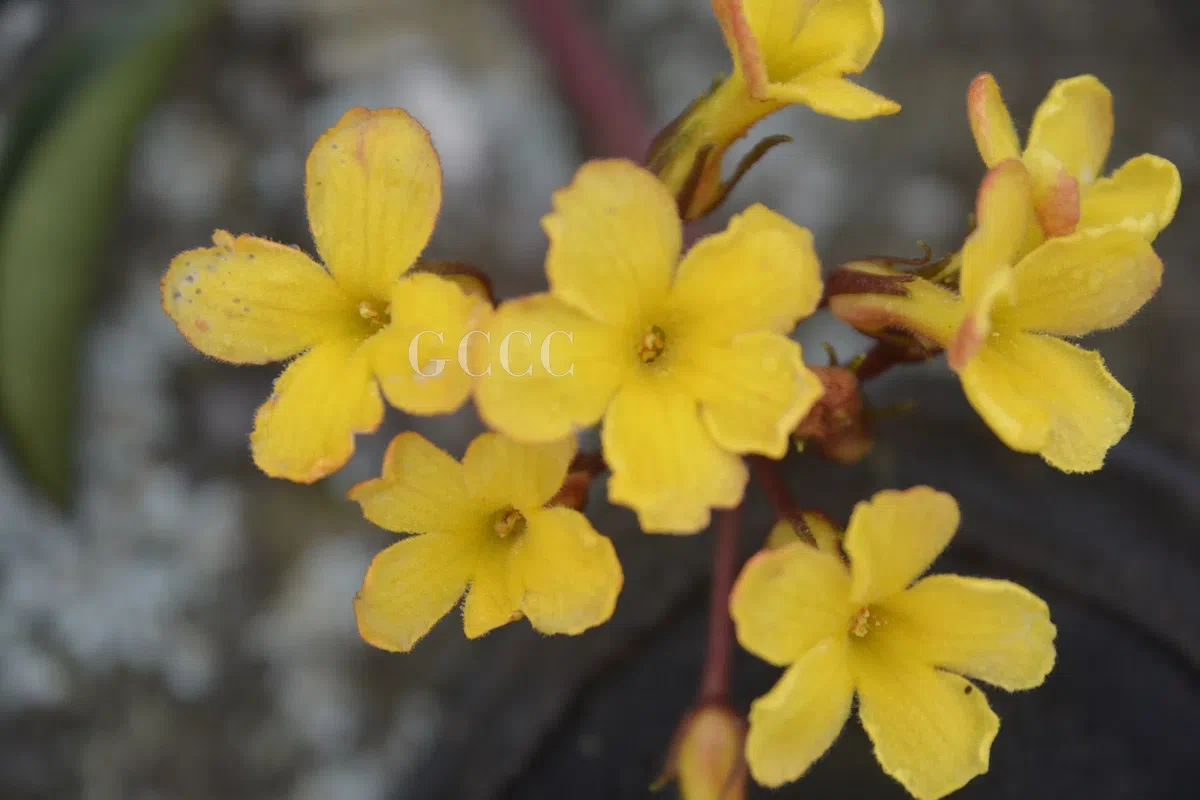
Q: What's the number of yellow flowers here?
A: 7